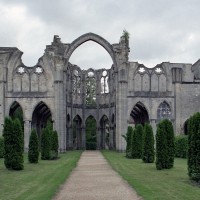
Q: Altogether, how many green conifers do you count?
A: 9